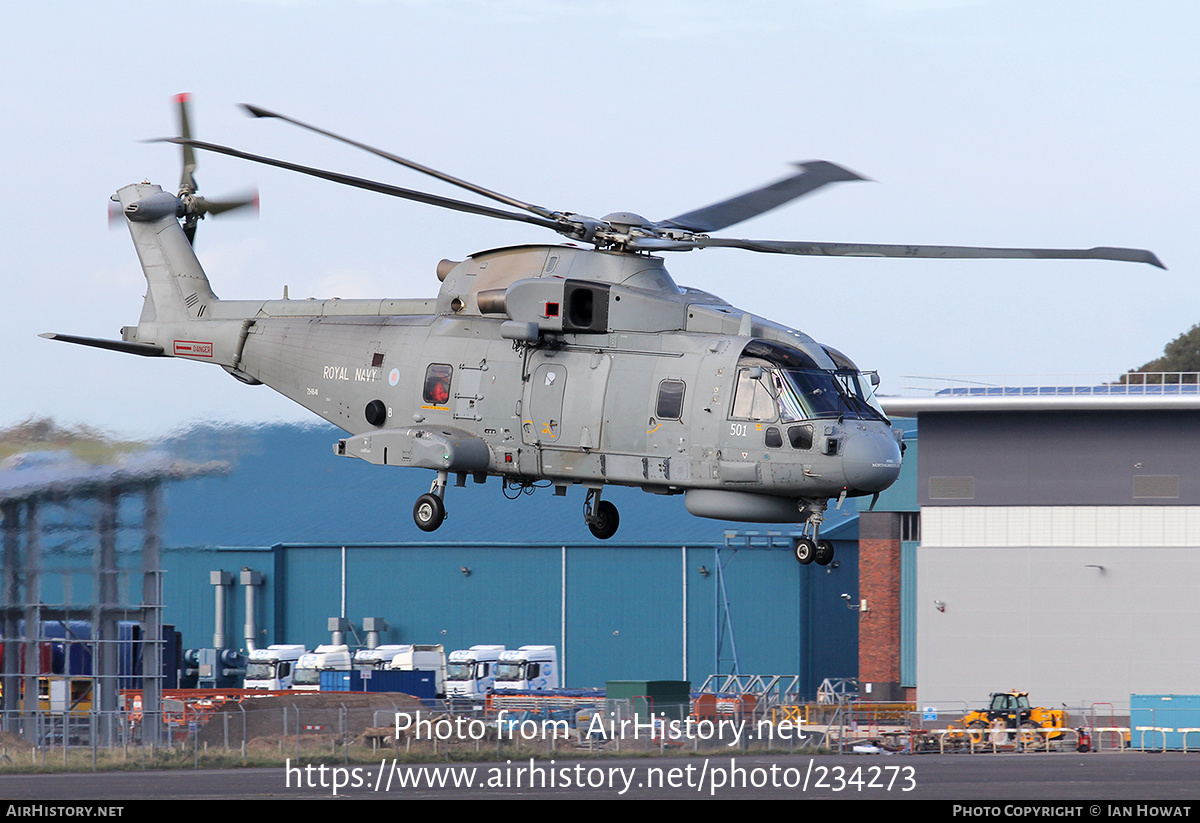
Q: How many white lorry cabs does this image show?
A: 6